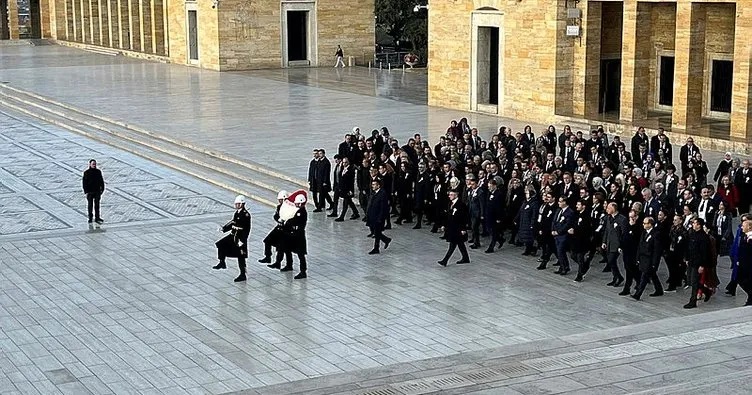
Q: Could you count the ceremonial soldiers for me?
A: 3